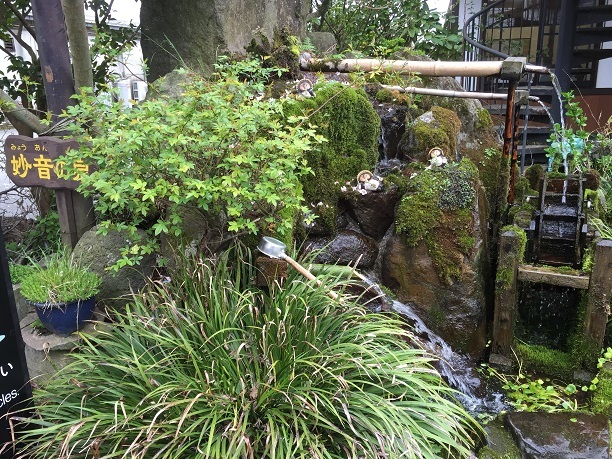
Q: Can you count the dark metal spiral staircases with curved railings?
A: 1